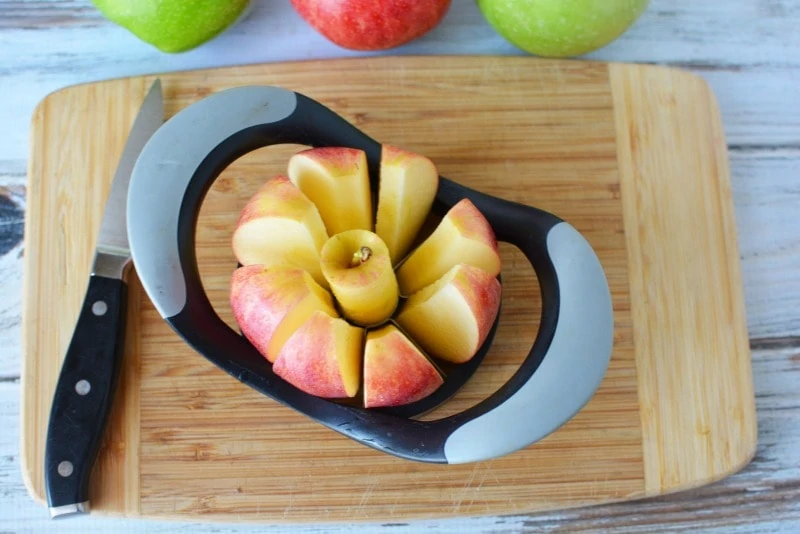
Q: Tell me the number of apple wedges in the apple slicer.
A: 8